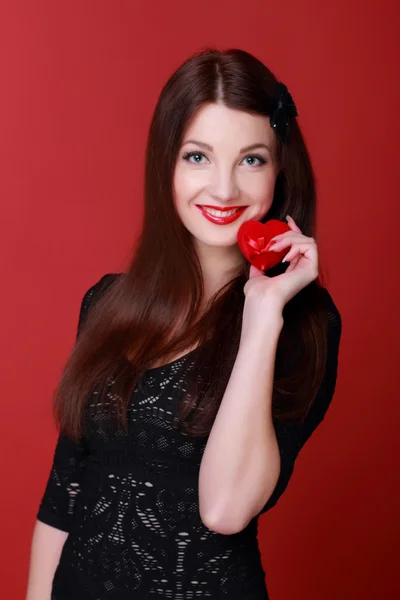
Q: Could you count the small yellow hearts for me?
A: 0